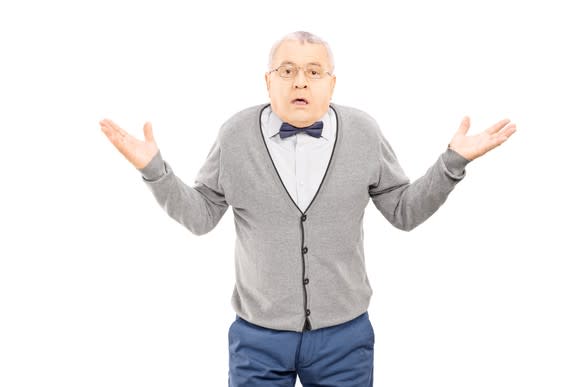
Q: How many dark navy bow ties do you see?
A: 1